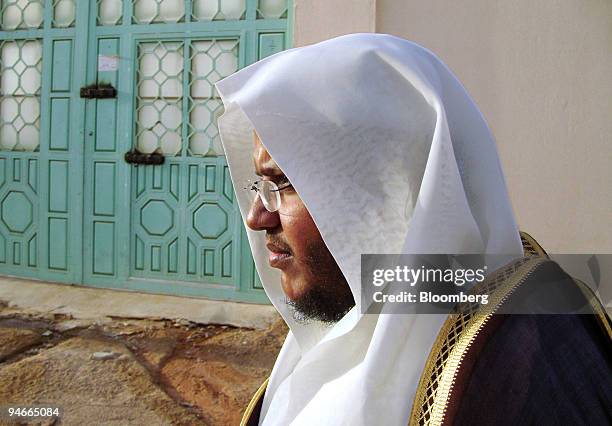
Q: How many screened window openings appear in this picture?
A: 9